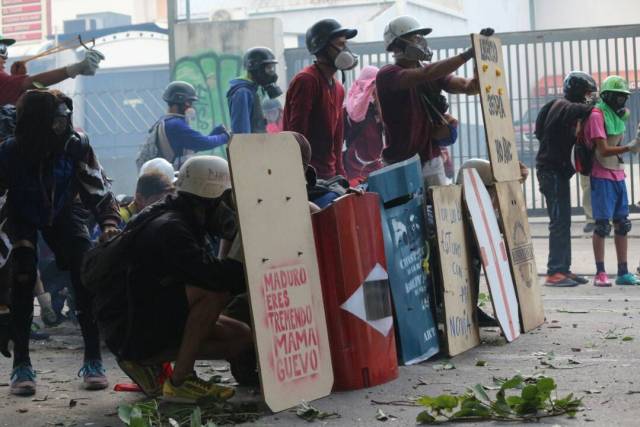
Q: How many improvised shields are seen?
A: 7